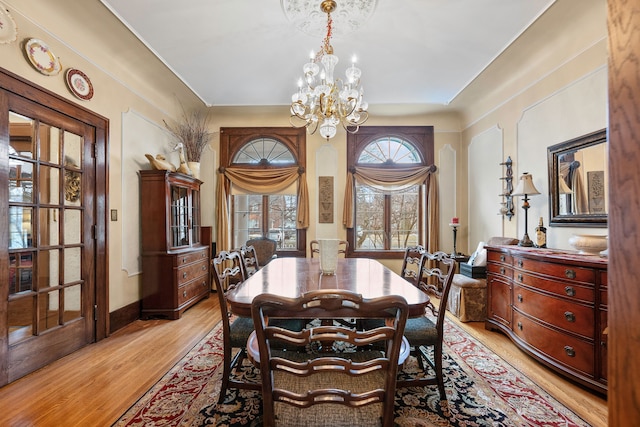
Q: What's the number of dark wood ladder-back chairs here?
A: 6